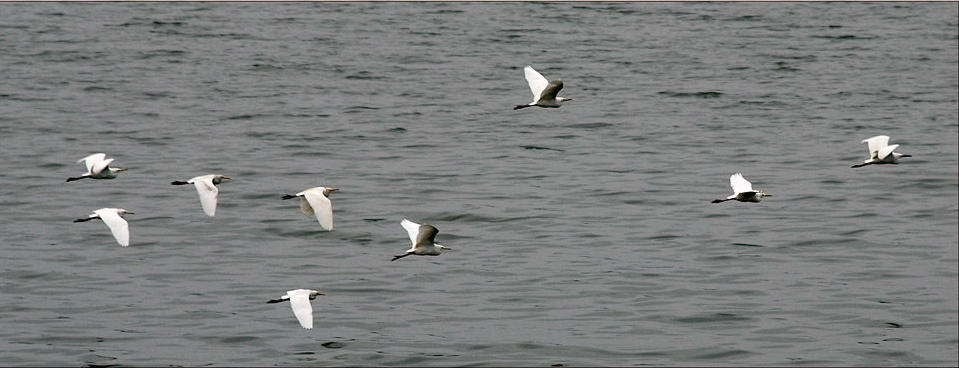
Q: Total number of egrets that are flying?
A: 9